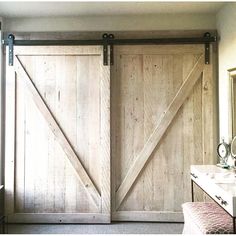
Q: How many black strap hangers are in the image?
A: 4